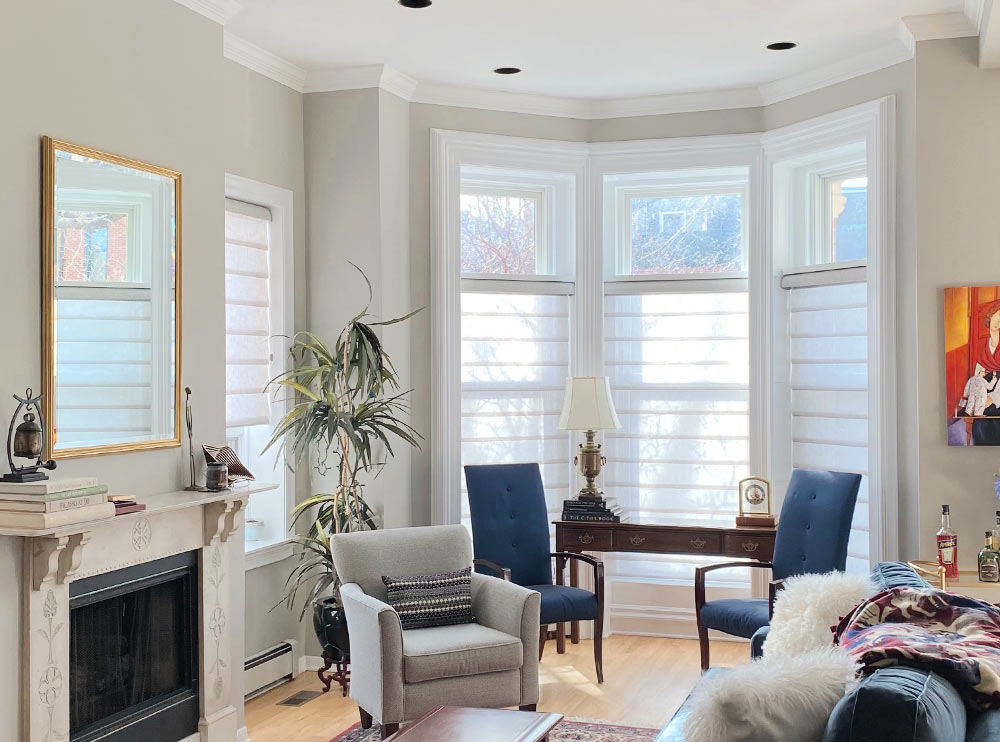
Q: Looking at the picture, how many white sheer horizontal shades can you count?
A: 4